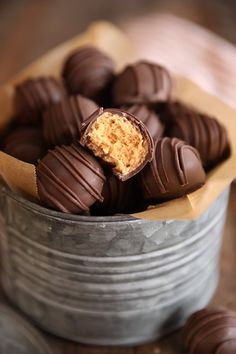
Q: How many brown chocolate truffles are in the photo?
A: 12